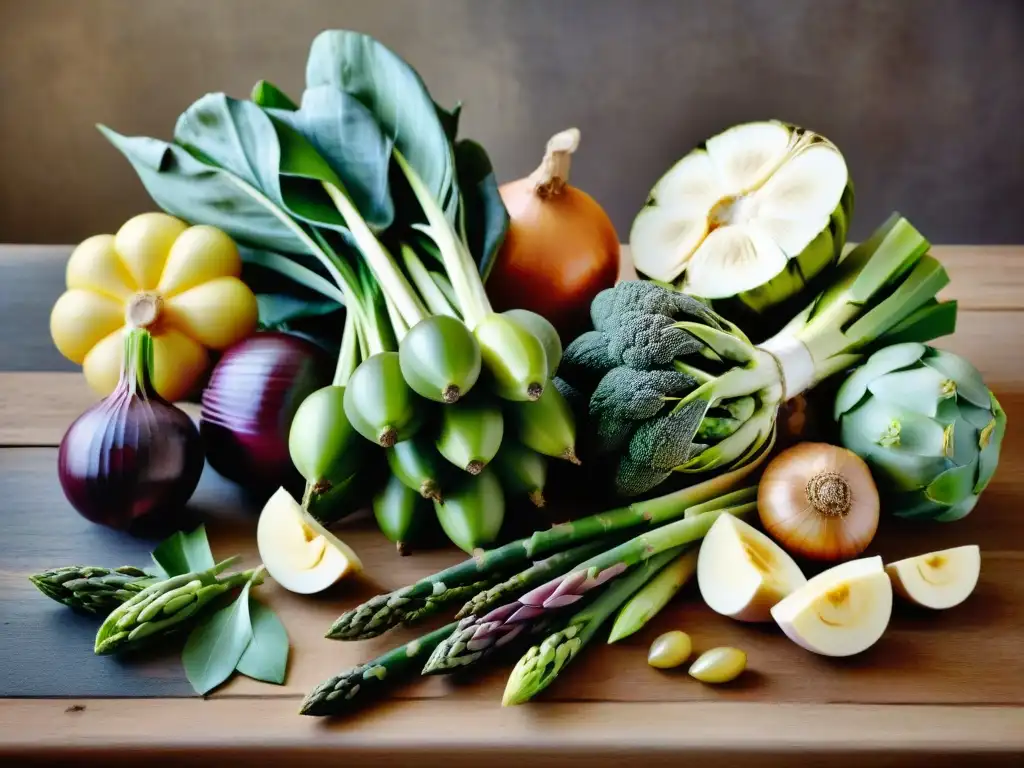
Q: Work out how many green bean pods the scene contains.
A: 0